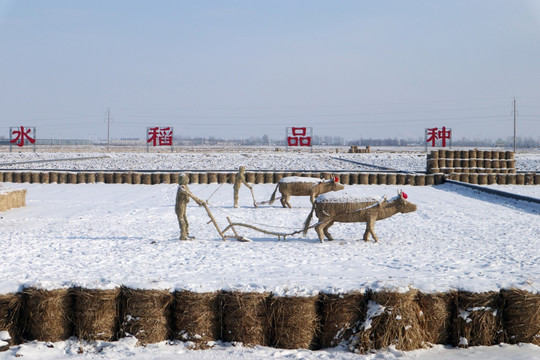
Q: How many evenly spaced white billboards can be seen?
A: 4